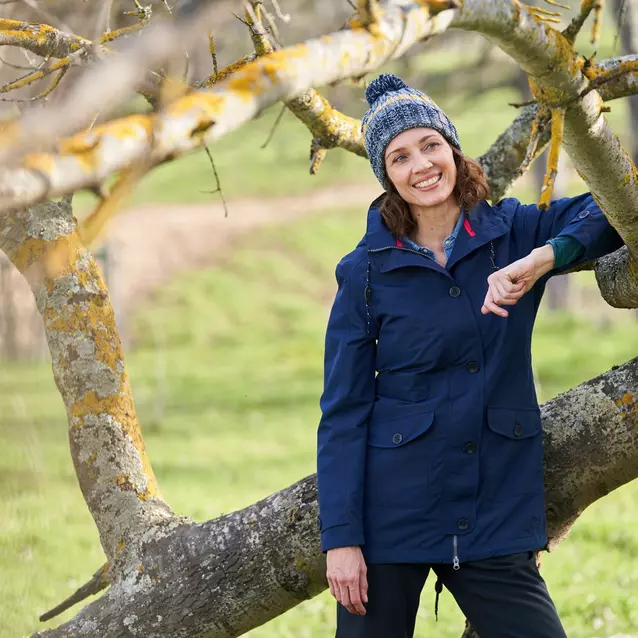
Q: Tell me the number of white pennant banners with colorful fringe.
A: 0